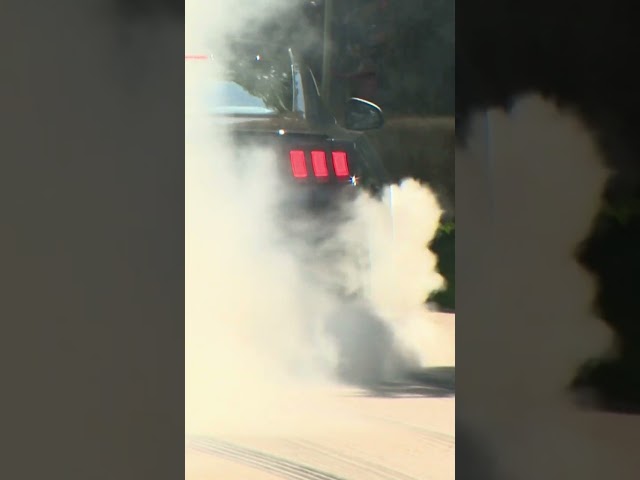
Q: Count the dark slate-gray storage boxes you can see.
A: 0